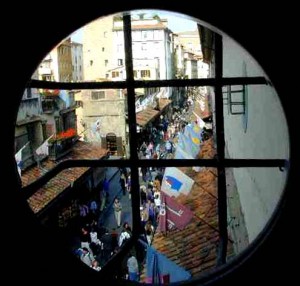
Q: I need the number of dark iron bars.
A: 4